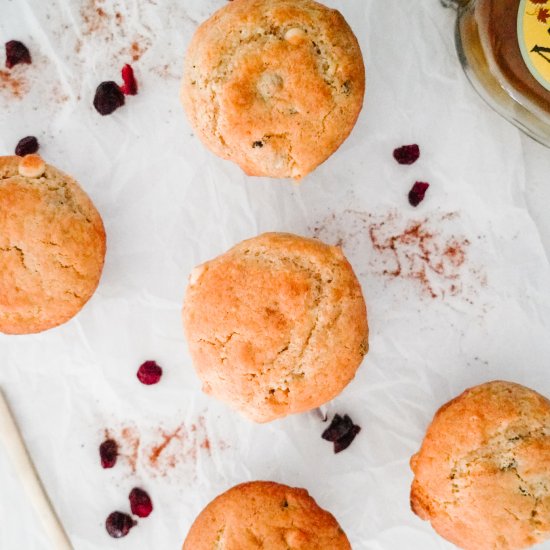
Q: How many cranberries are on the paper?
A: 11